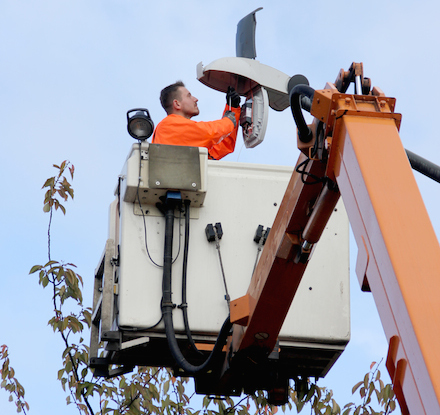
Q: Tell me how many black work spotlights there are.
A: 1